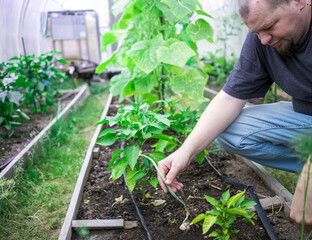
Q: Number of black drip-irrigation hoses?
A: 2